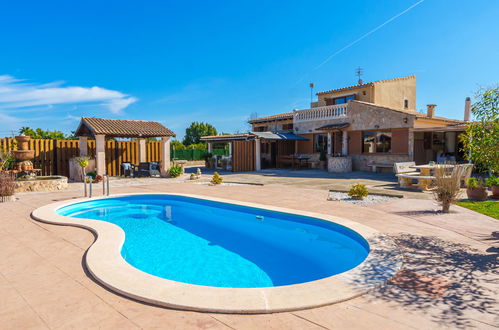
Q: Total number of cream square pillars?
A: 4